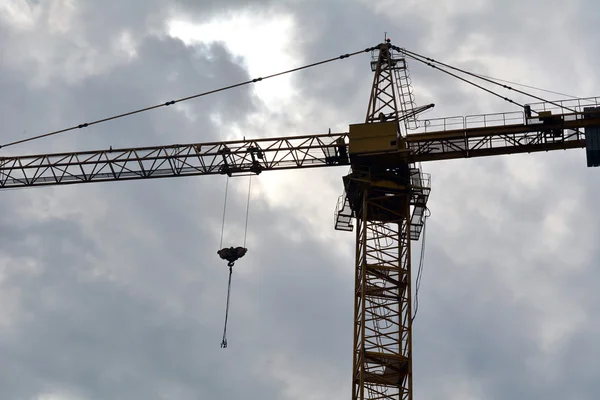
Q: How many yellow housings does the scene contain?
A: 1